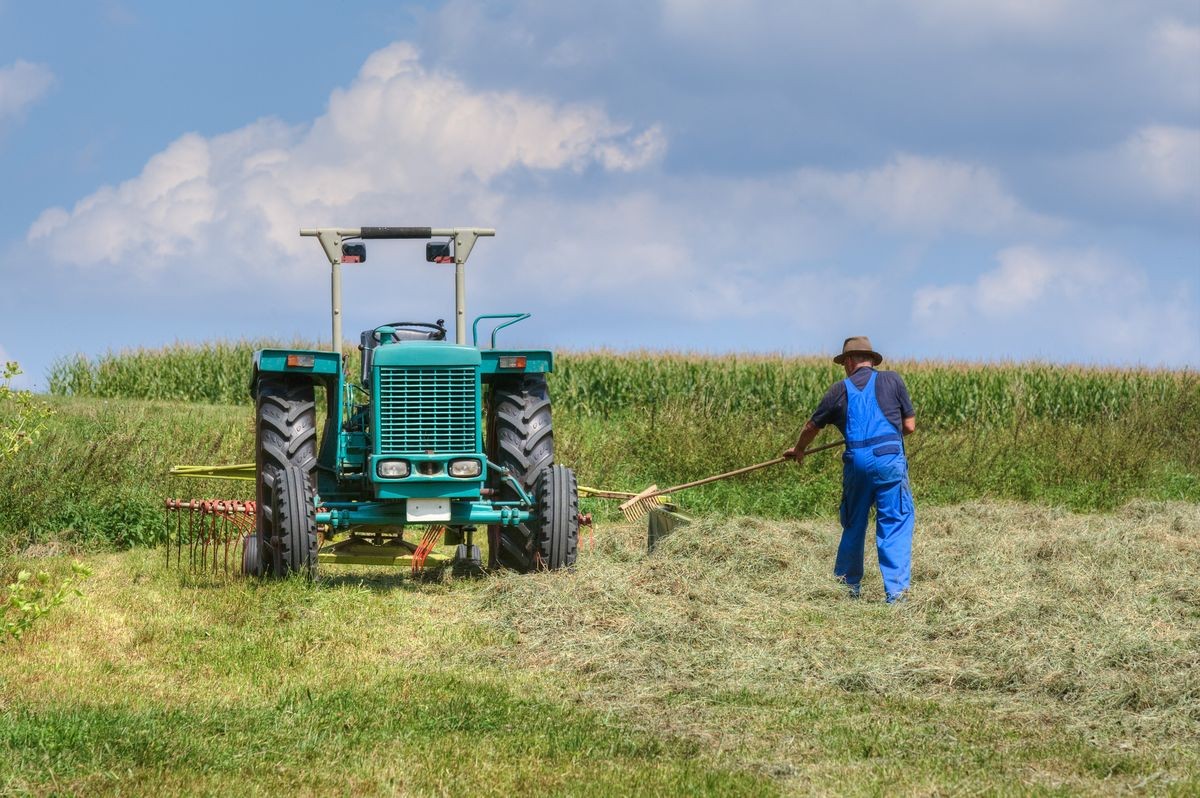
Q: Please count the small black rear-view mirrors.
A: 2